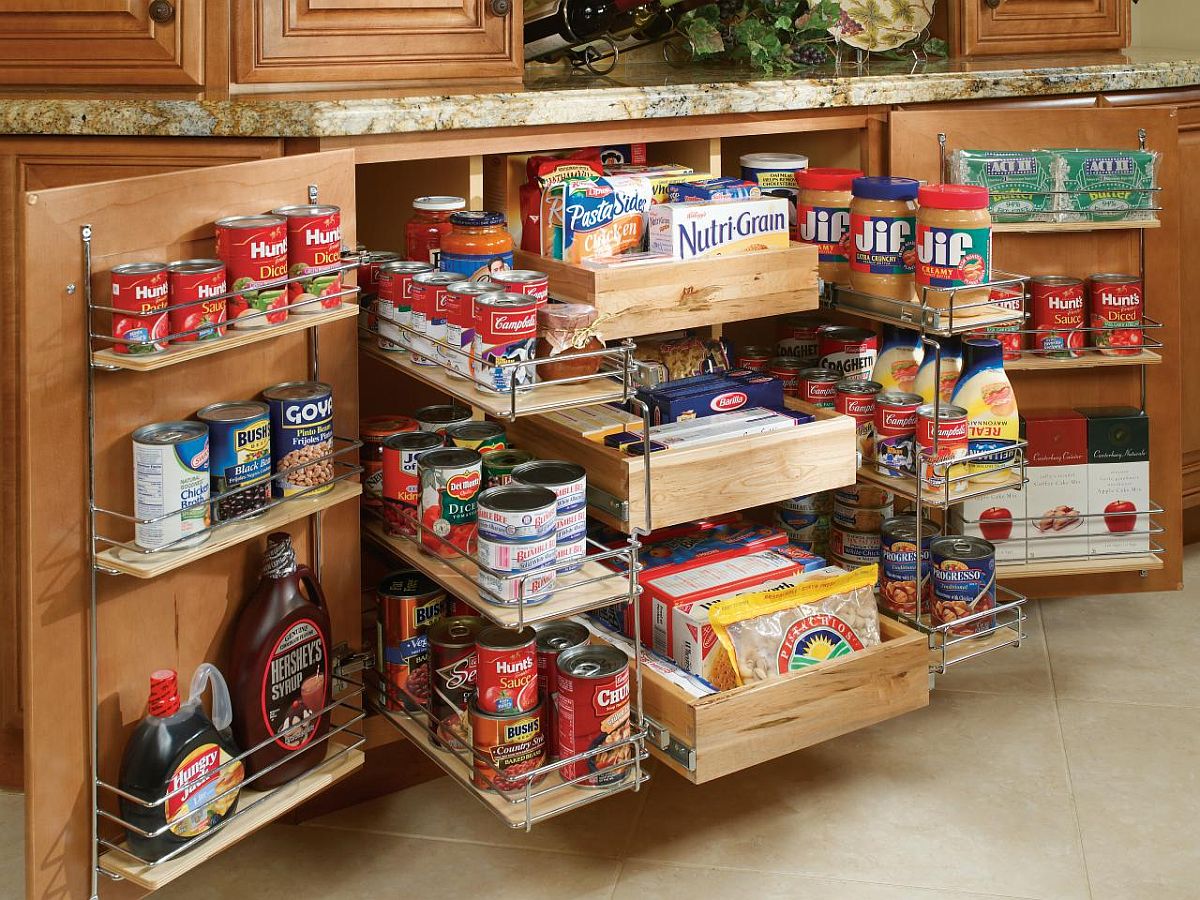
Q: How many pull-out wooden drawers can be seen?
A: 3